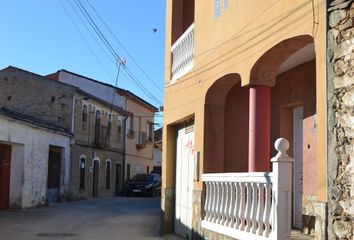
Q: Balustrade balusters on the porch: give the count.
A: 13